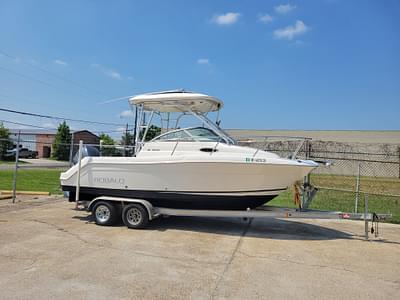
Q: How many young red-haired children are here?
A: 0